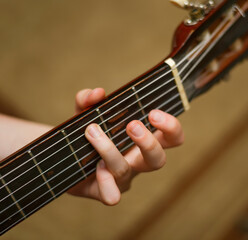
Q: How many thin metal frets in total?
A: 5